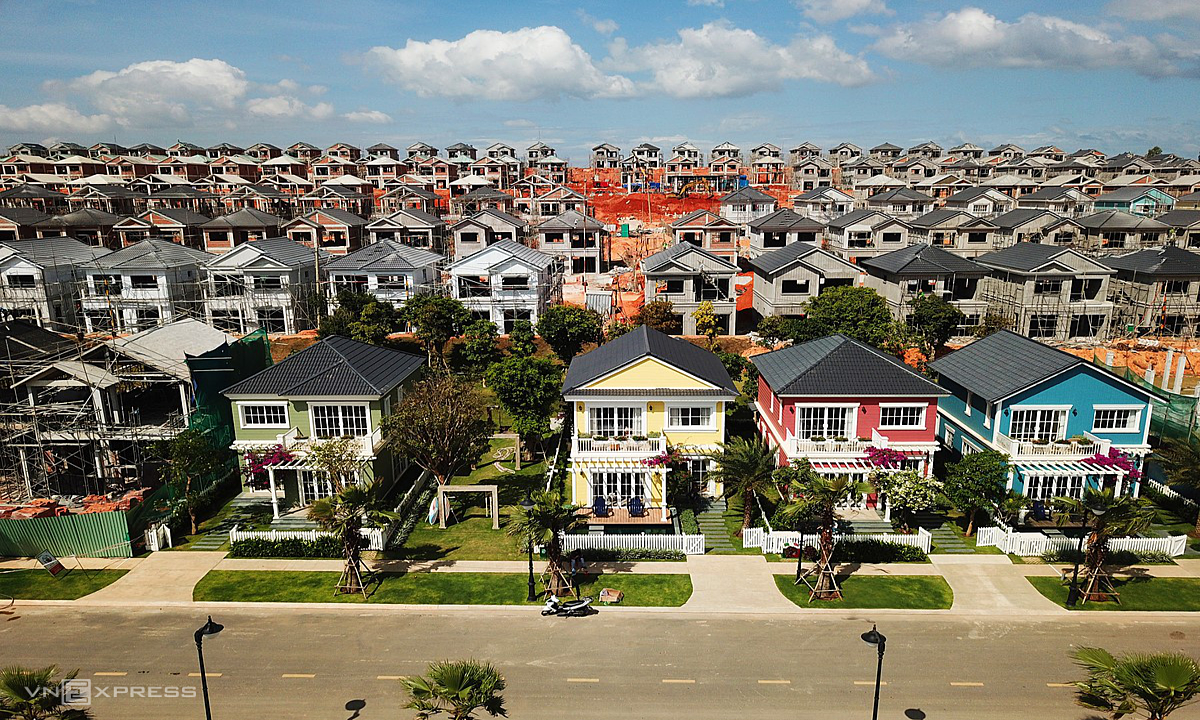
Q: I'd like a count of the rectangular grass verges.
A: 4